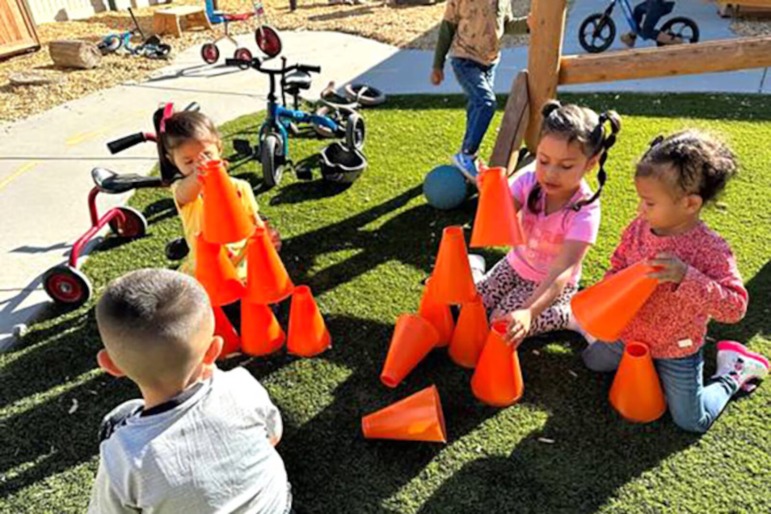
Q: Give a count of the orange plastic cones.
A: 15